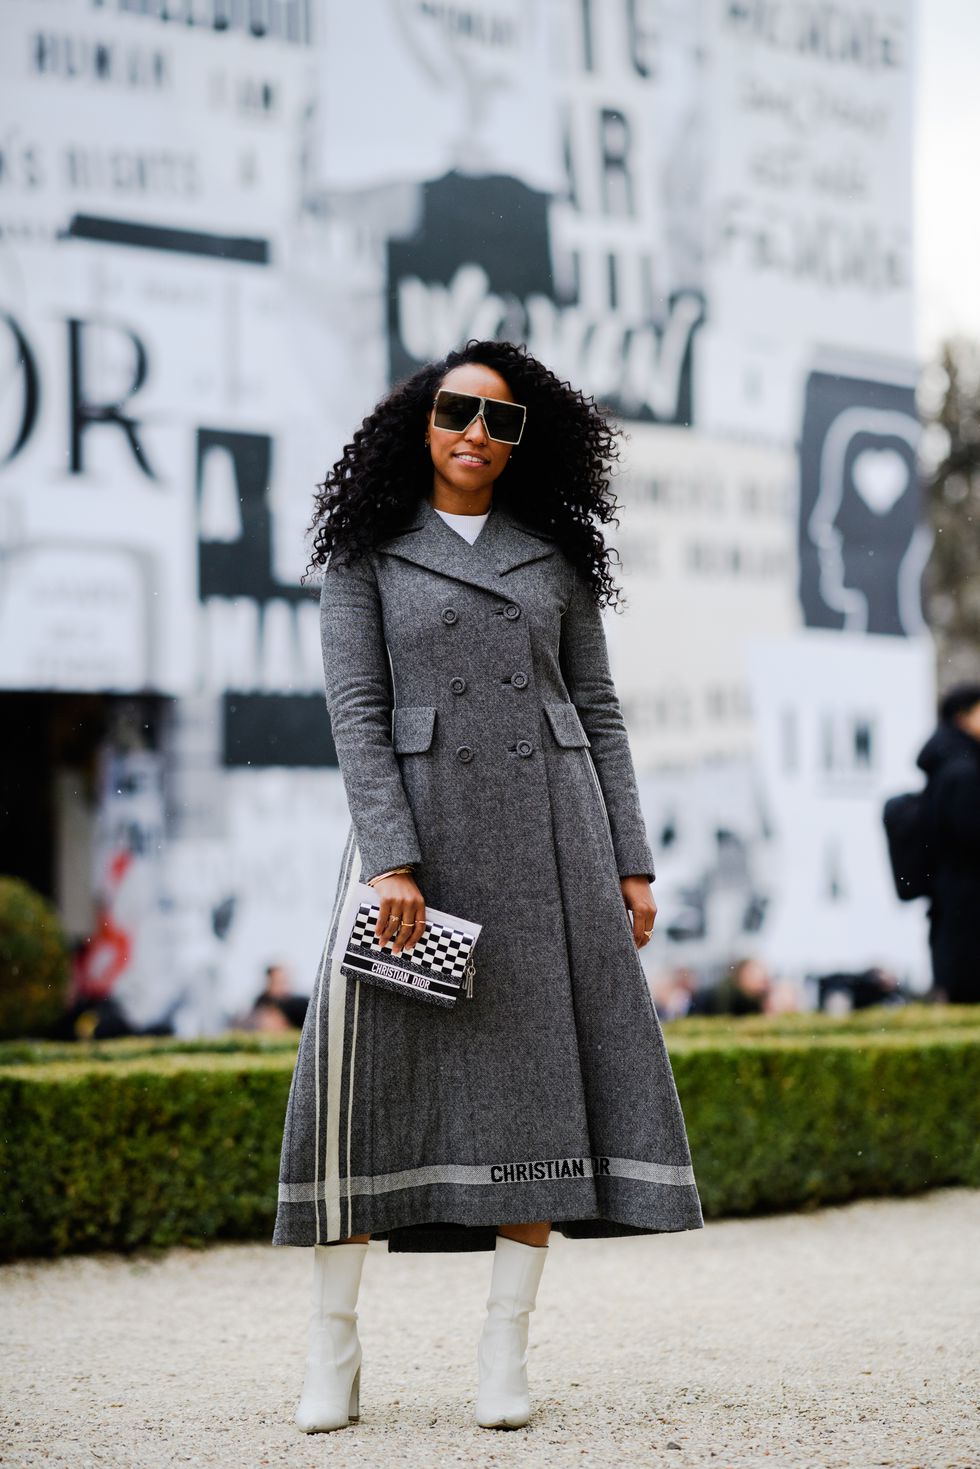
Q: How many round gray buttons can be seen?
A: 6